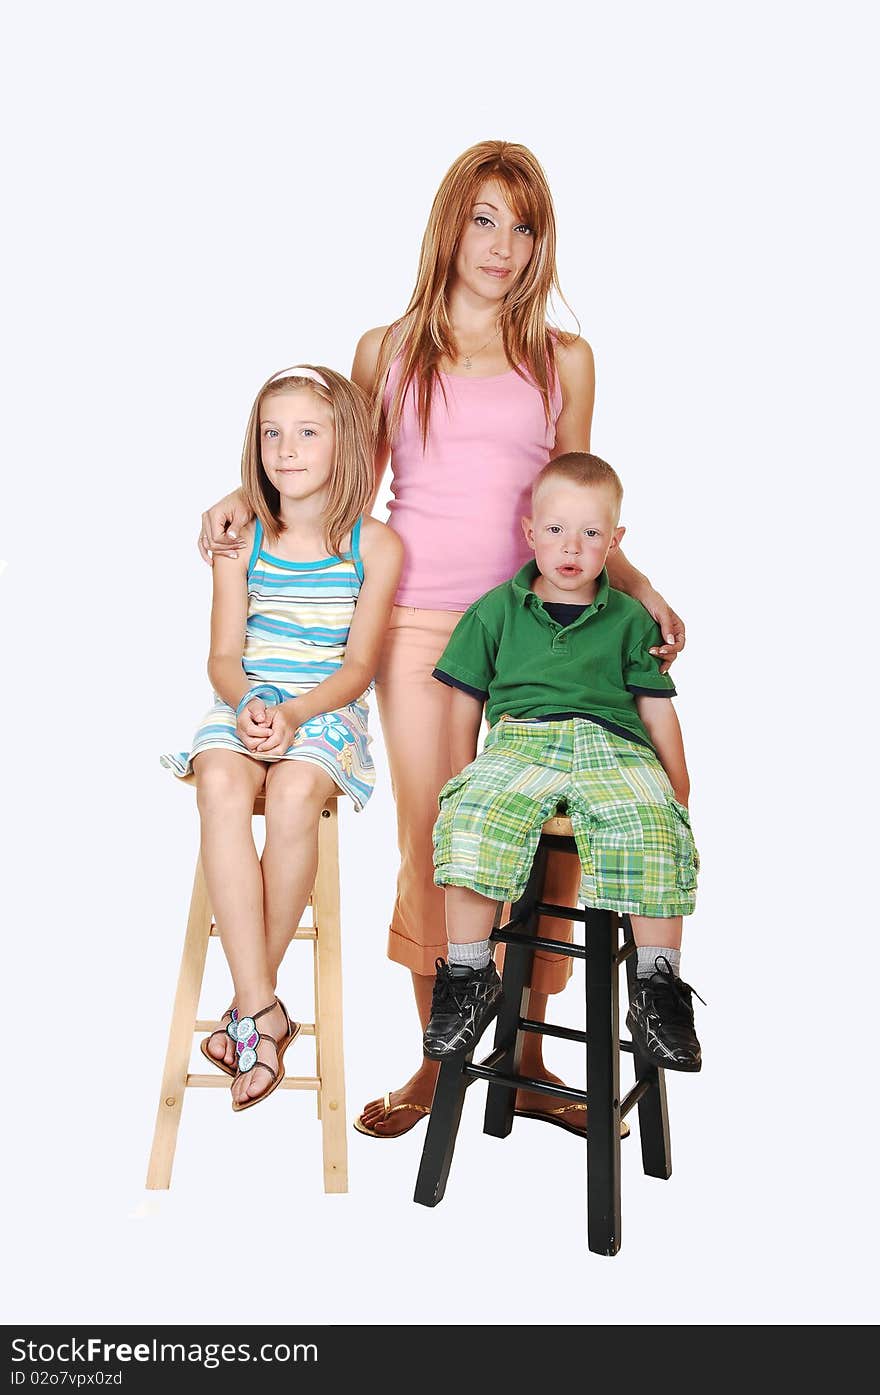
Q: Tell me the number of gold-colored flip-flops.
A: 2